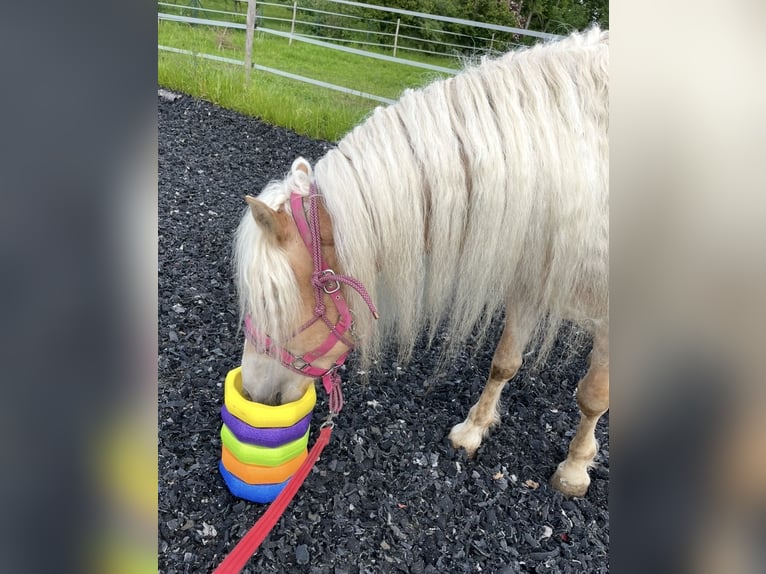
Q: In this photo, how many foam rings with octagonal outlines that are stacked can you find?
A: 5